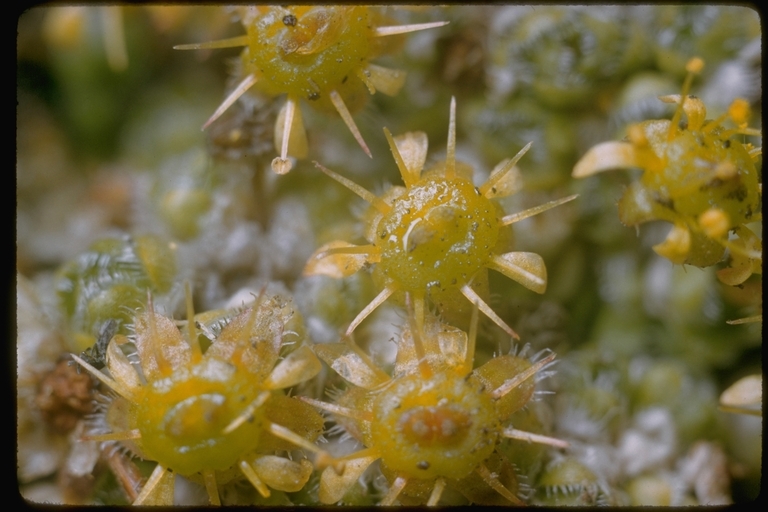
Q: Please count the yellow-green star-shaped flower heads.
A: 5